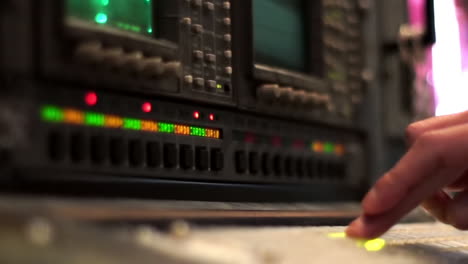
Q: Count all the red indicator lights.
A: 4